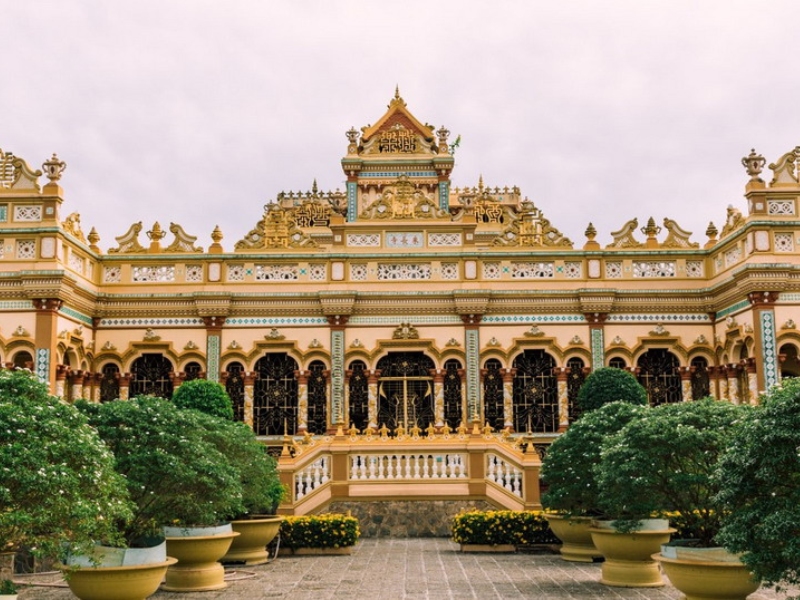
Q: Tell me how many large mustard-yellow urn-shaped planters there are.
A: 6